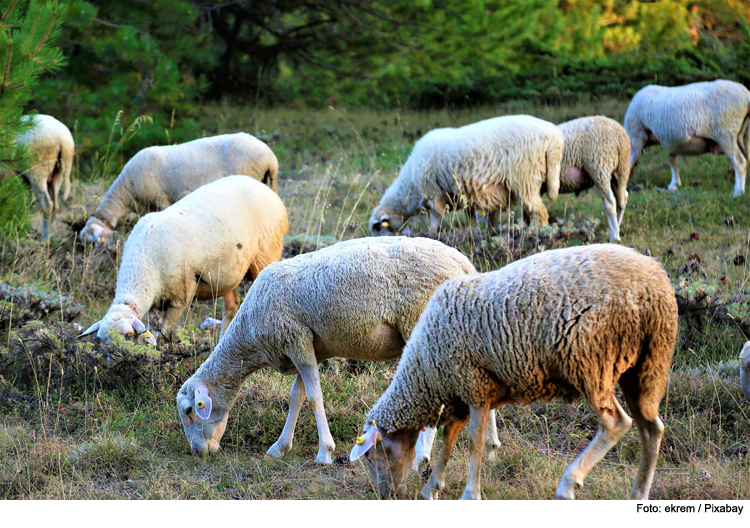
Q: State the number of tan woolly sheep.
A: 2